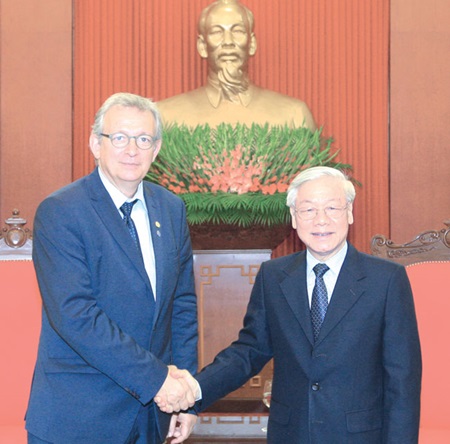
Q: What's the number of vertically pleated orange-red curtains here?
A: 1